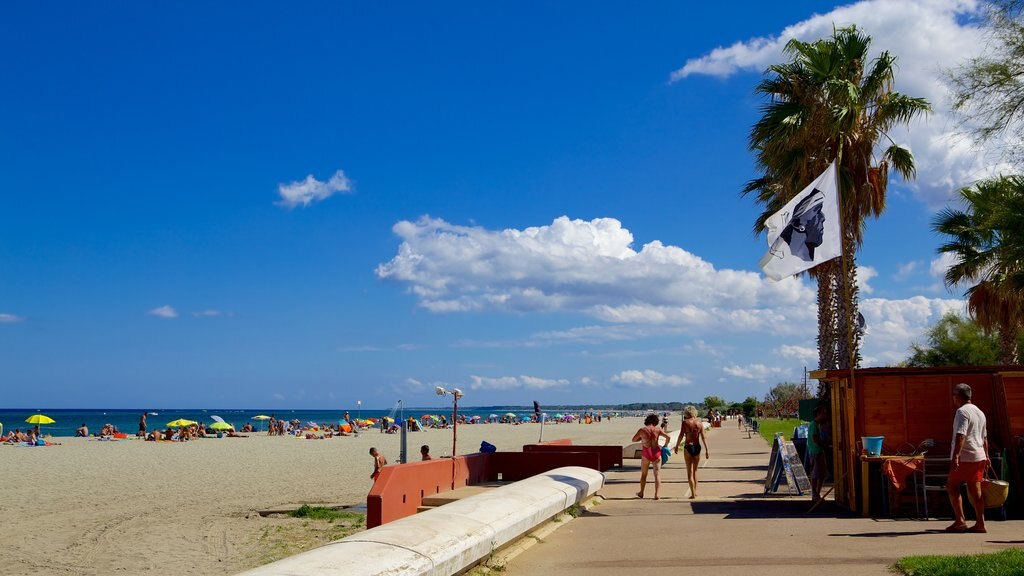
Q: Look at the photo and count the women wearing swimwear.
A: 2